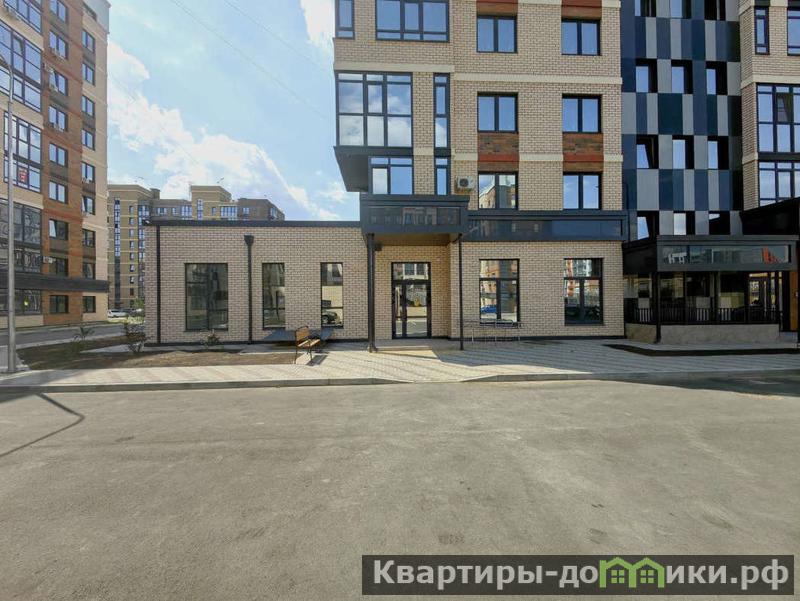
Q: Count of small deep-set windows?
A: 12